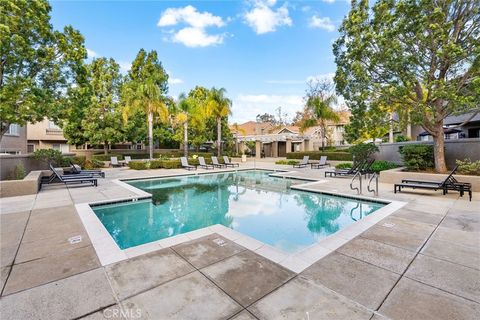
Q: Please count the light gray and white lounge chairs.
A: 8